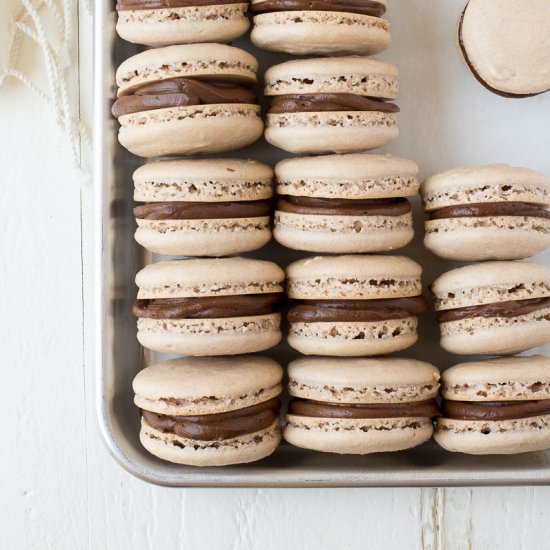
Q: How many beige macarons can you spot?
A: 14